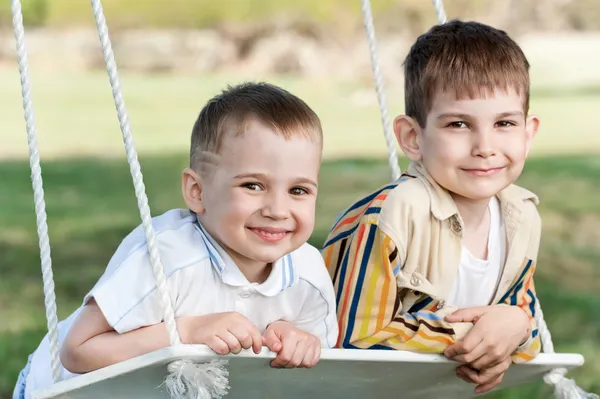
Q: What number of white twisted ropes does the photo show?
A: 4